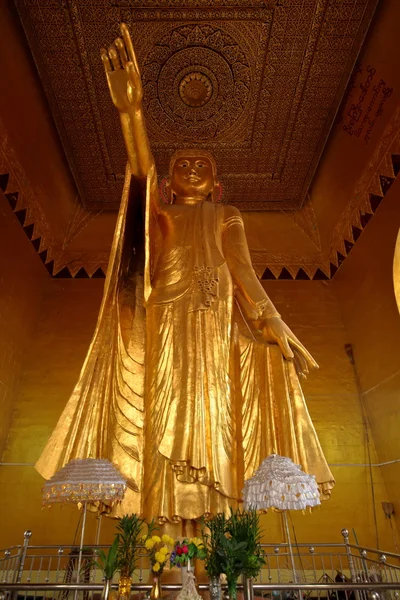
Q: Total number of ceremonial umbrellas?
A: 2